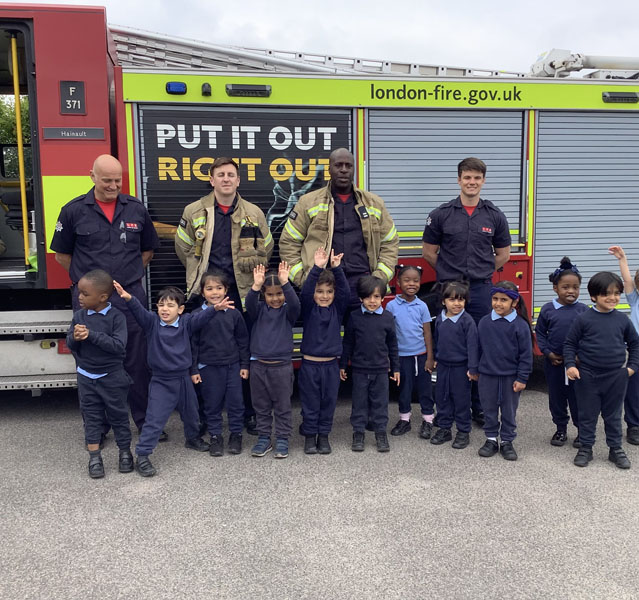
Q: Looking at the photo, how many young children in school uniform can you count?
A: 12